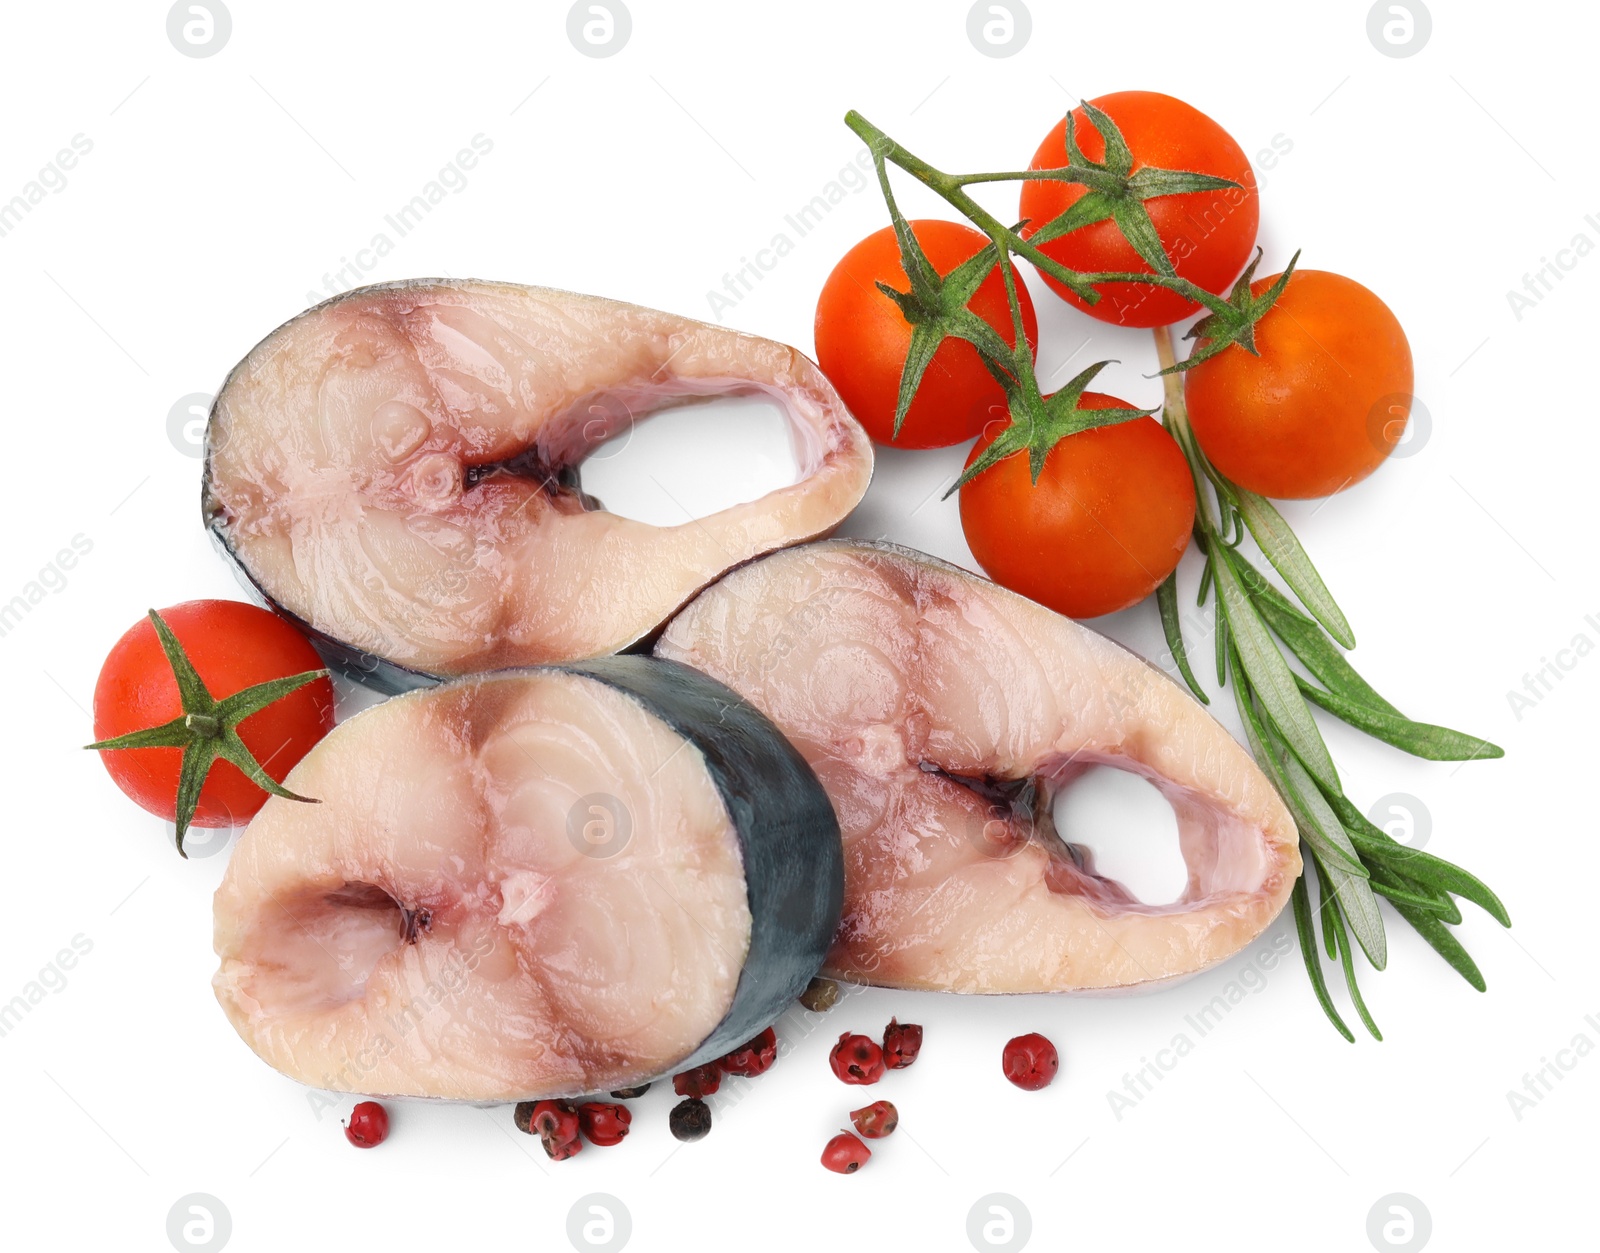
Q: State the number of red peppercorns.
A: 11